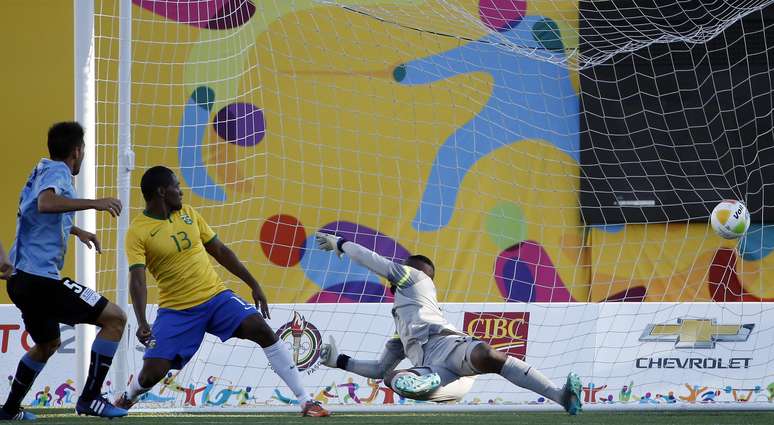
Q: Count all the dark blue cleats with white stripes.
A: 2